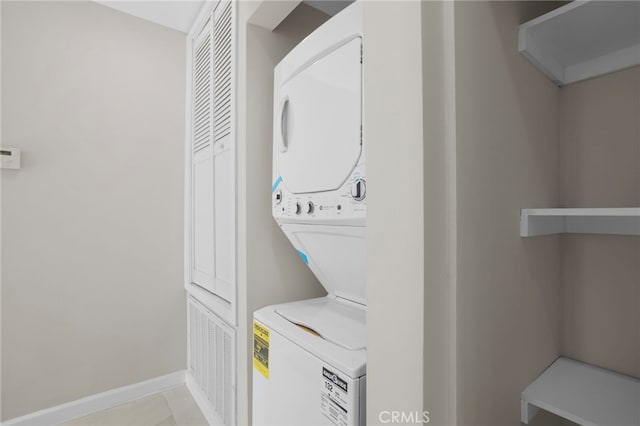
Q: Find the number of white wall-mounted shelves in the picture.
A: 3